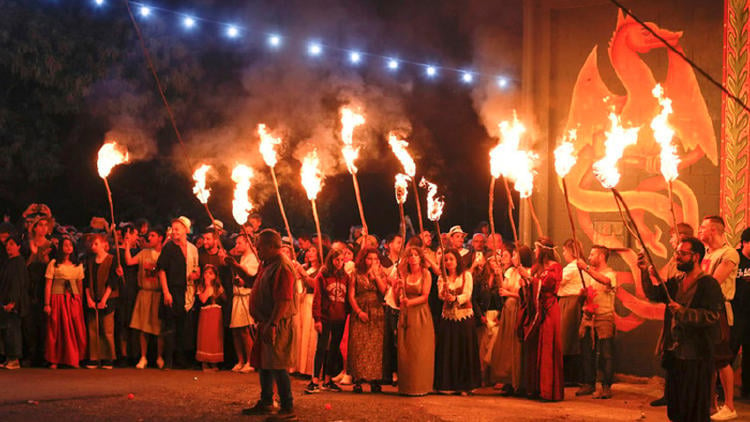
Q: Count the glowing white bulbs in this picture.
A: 11